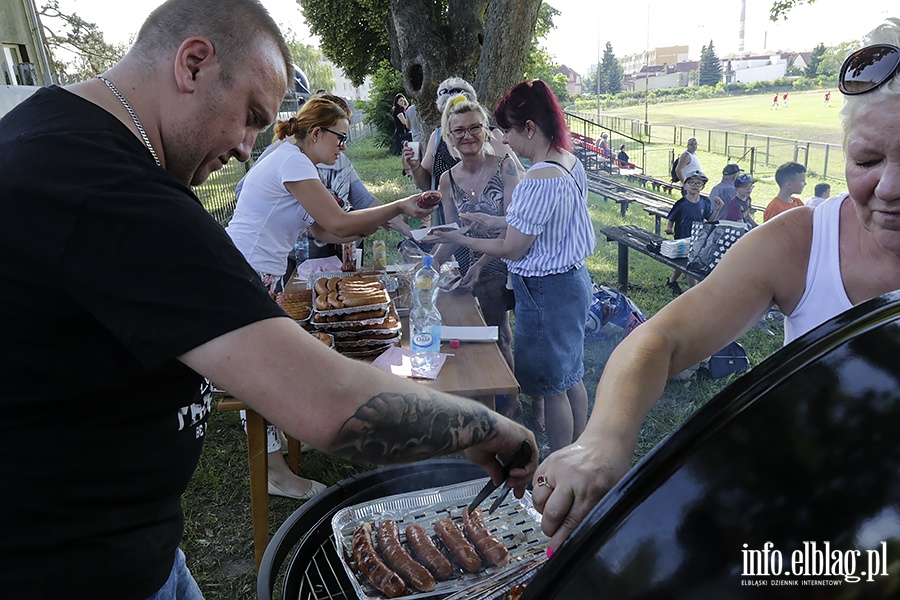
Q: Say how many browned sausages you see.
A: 5